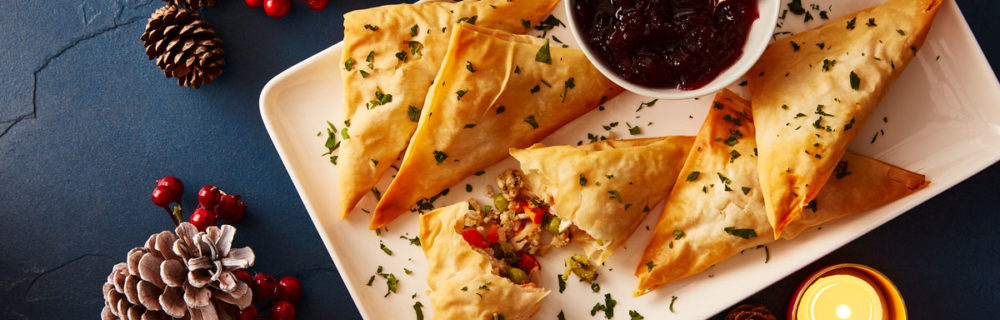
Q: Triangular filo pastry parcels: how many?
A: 5